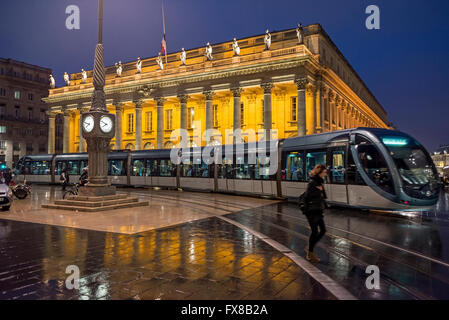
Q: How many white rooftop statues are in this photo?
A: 11